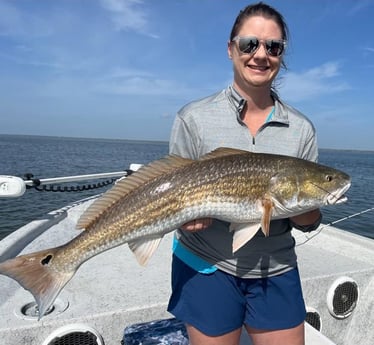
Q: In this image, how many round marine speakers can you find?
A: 3